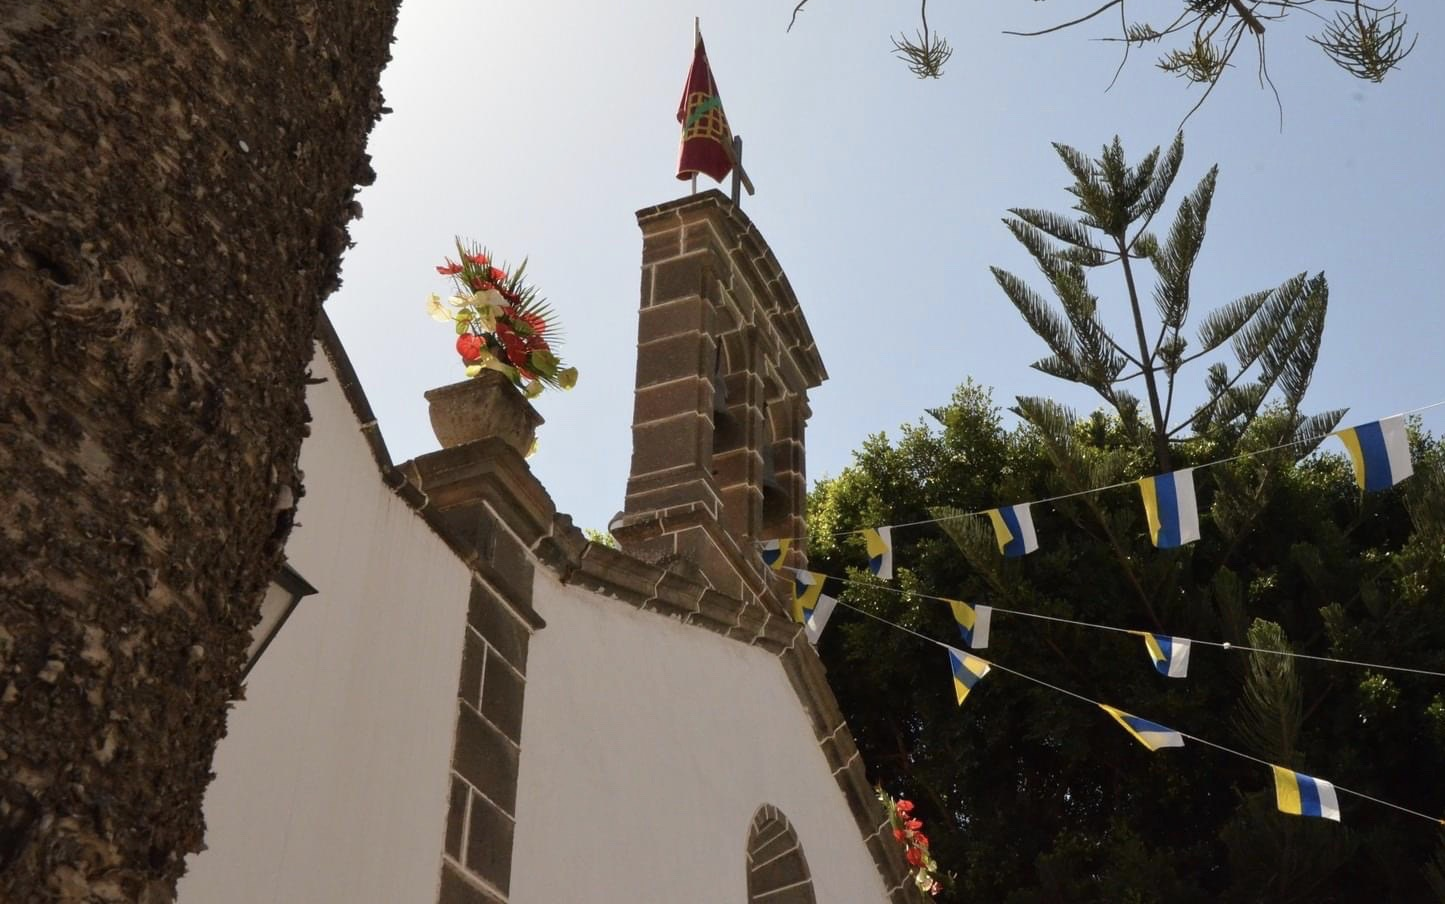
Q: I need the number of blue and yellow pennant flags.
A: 12